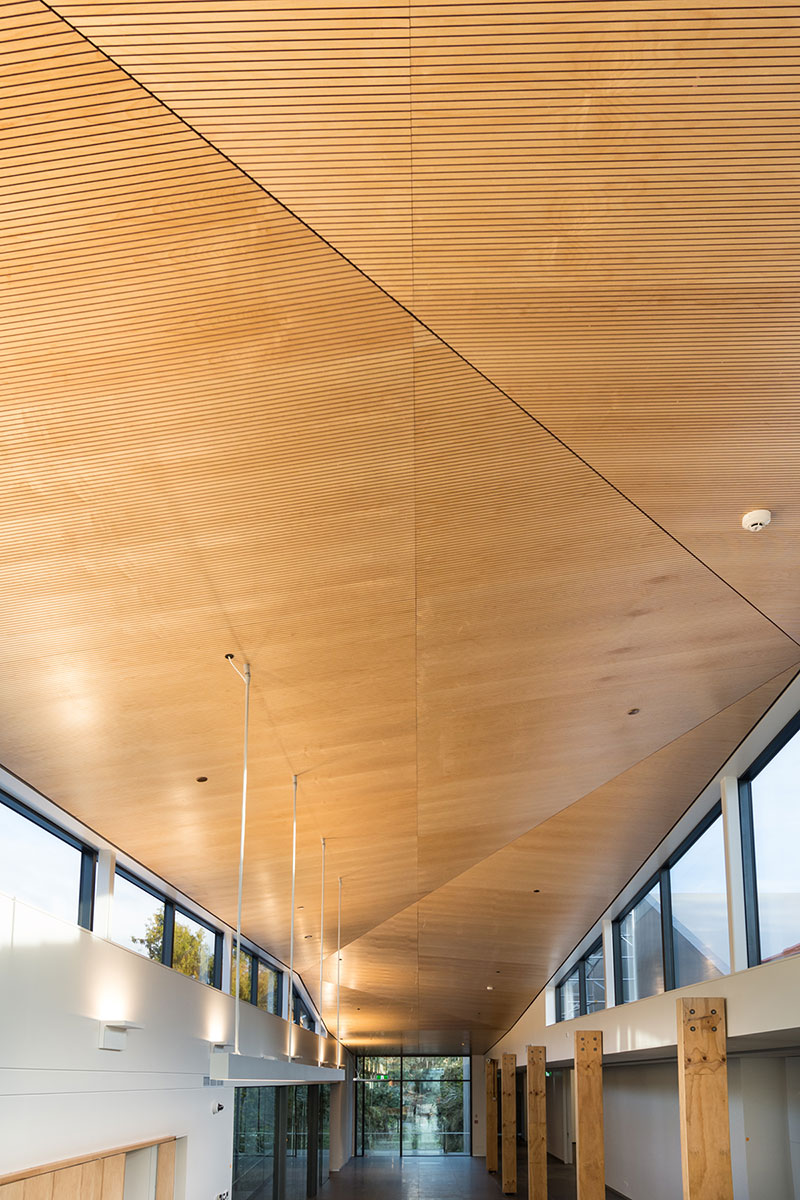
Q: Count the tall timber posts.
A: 5